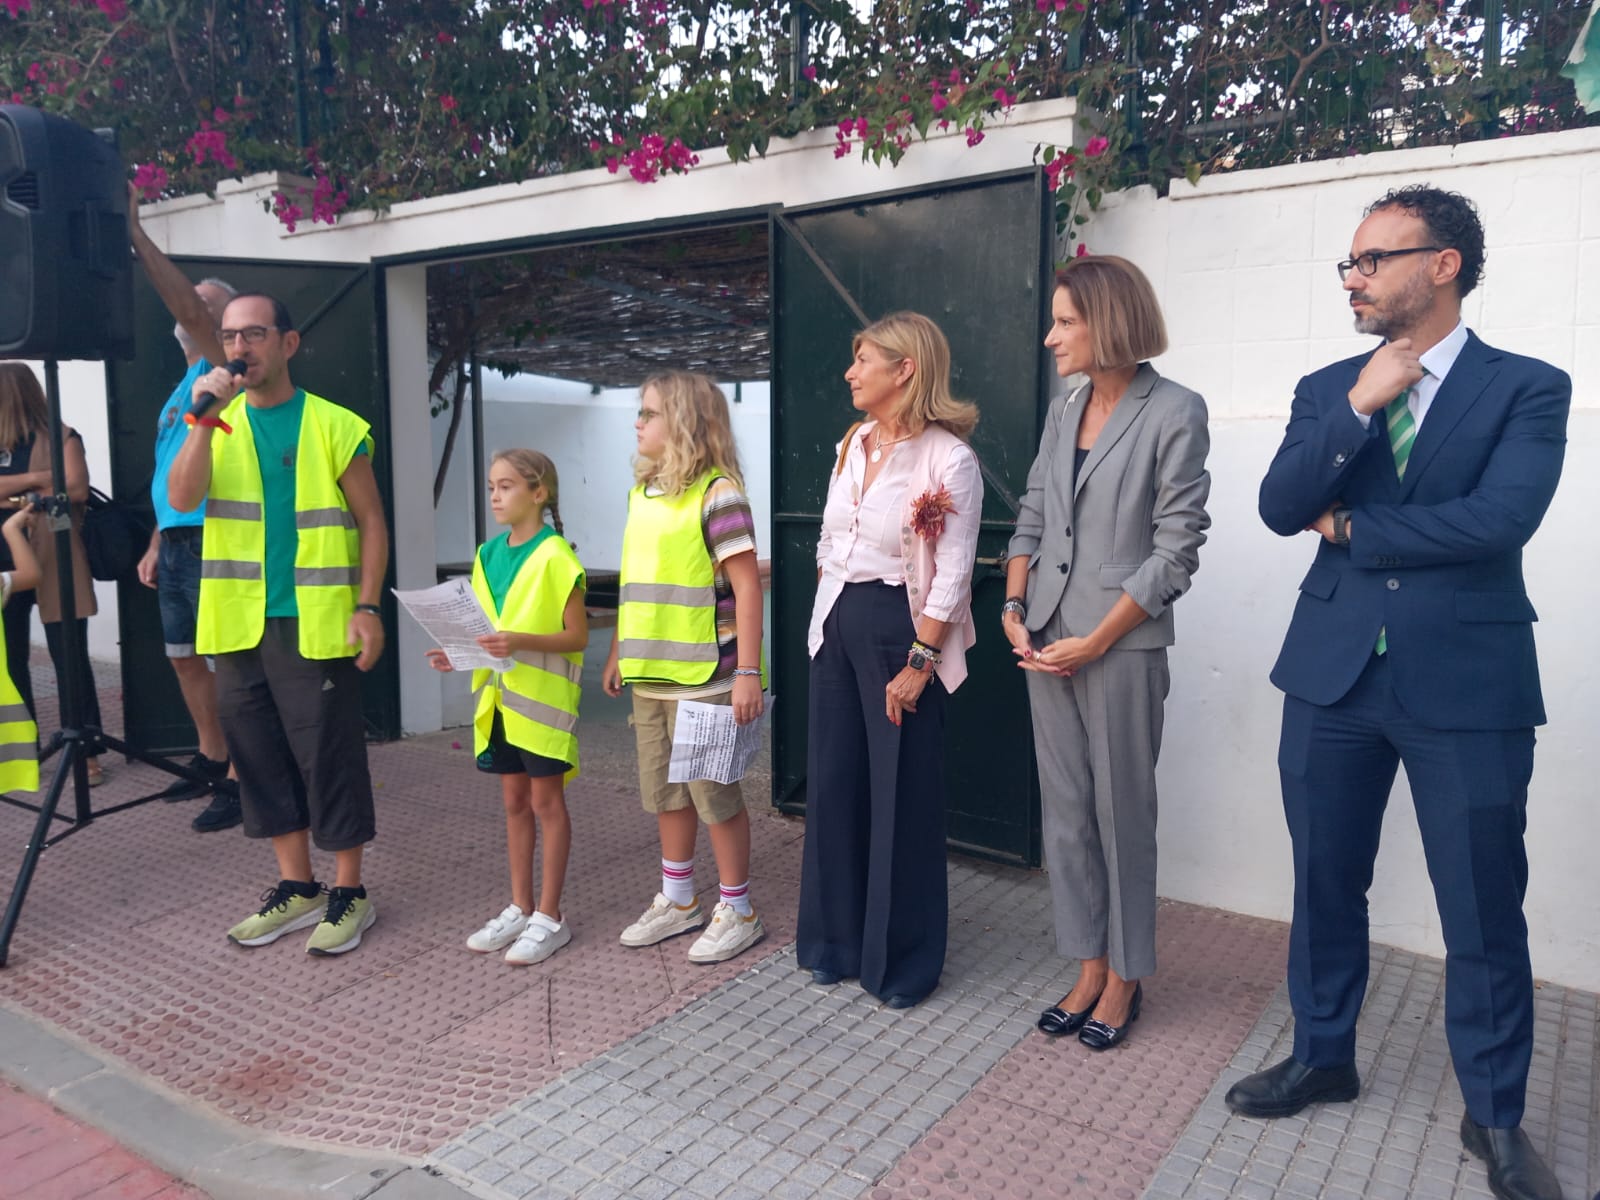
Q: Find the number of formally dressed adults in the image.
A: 3